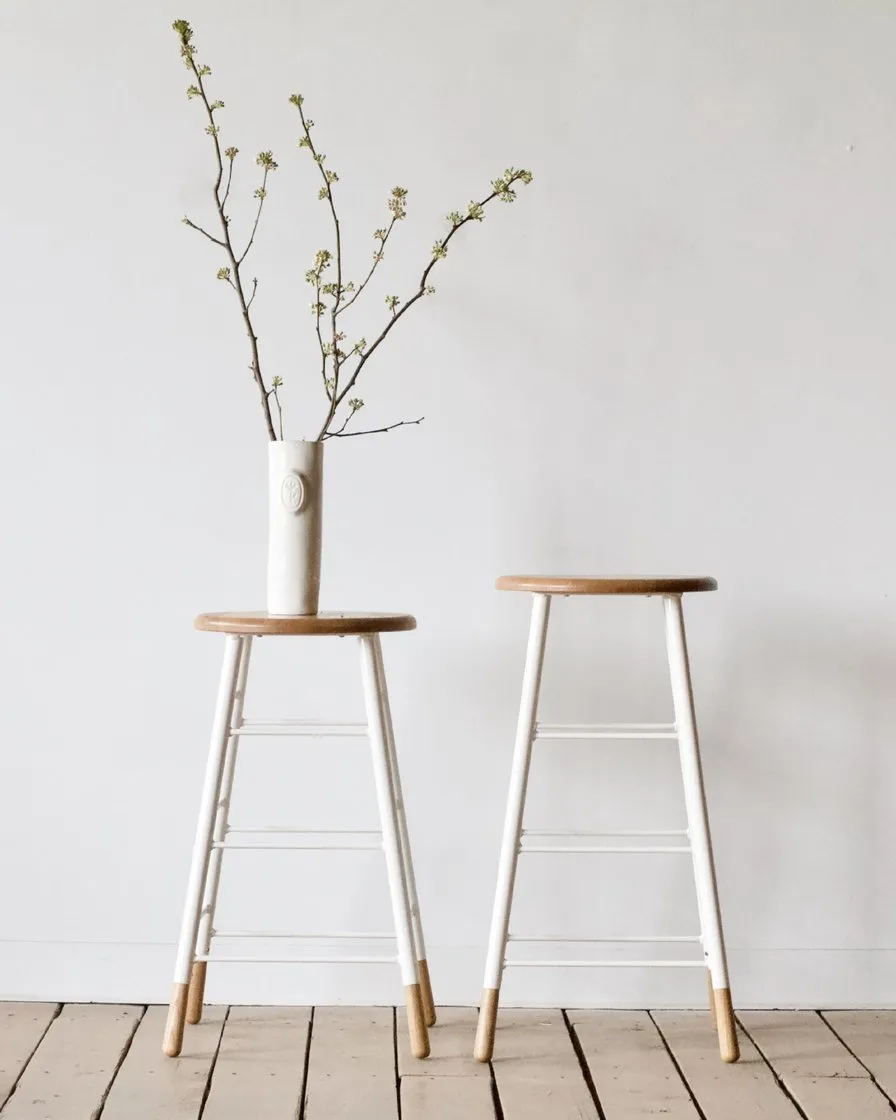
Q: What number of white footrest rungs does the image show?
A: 12